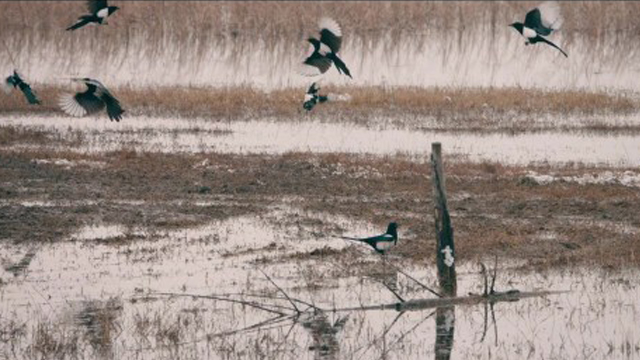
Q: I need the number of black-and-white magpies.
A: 7